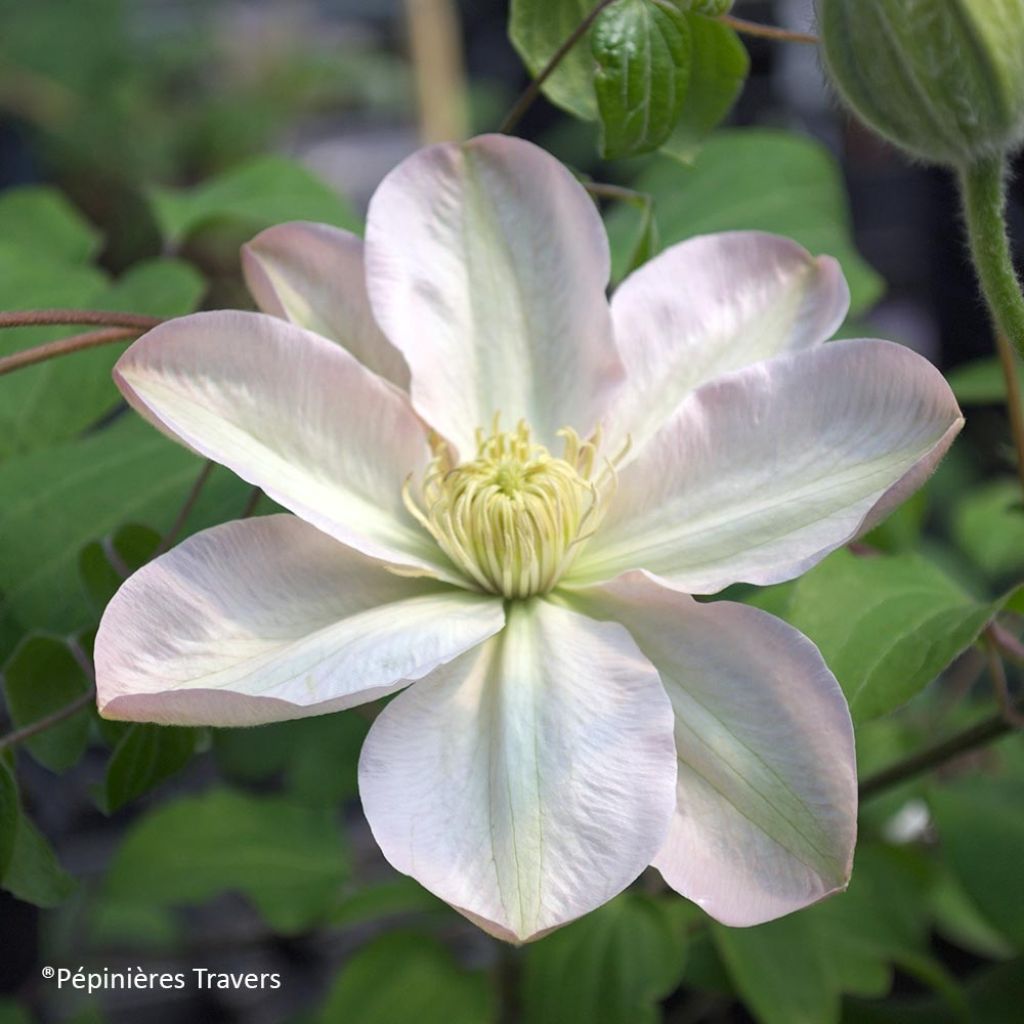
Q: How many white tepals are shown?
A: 8